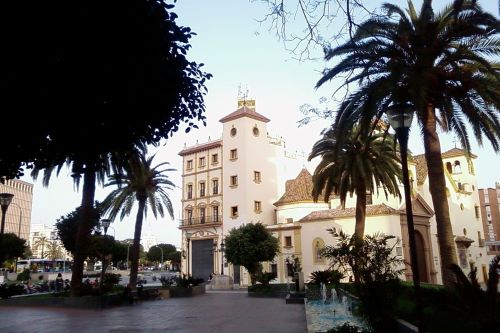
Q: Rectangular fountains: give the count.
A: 1